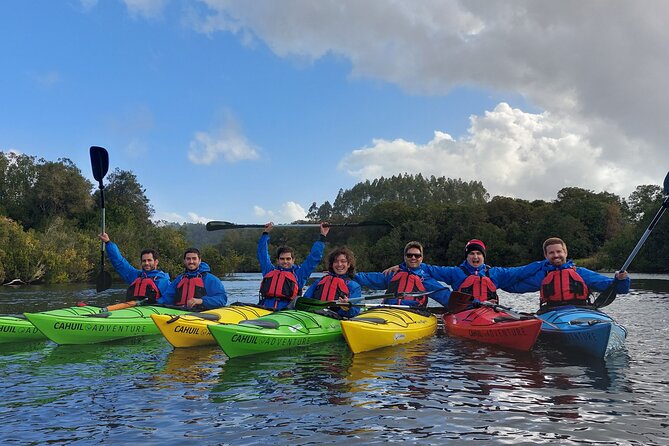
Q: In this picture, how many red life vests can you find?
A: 7